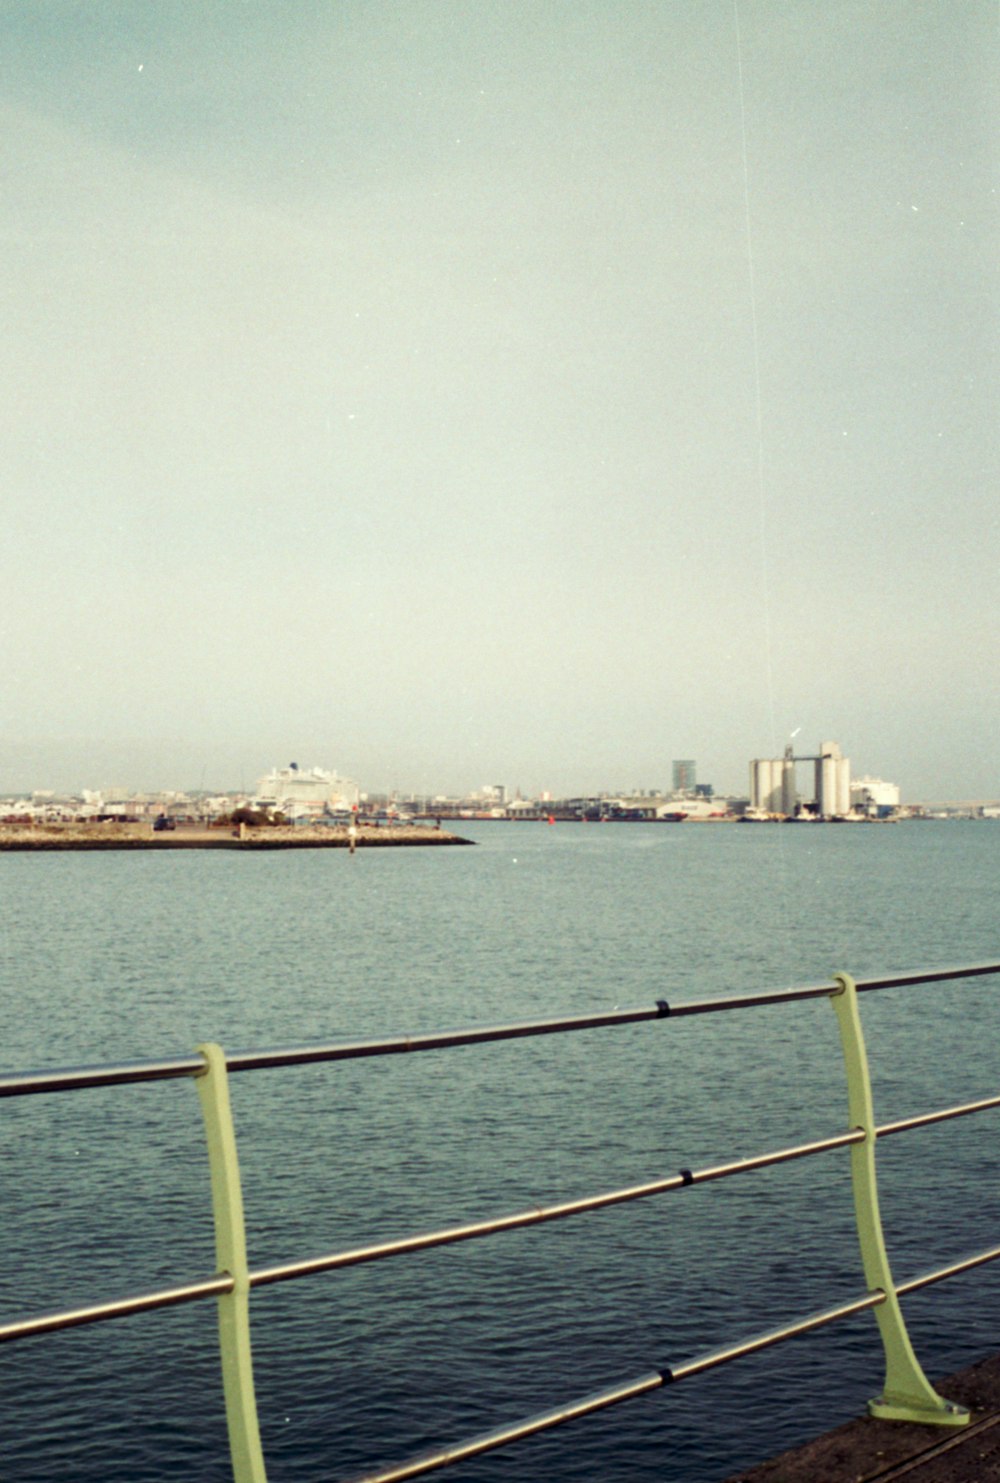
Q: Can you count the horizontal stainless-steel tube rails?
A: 3